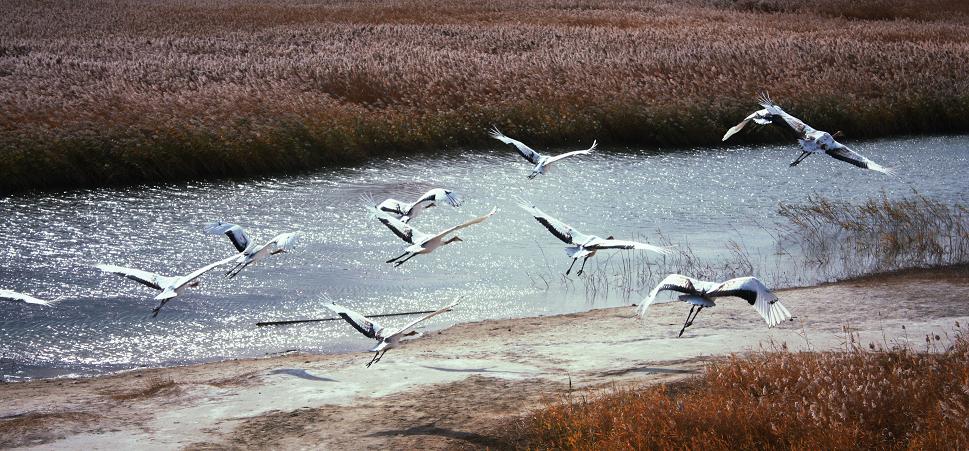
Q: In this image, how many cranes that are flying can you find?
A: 11